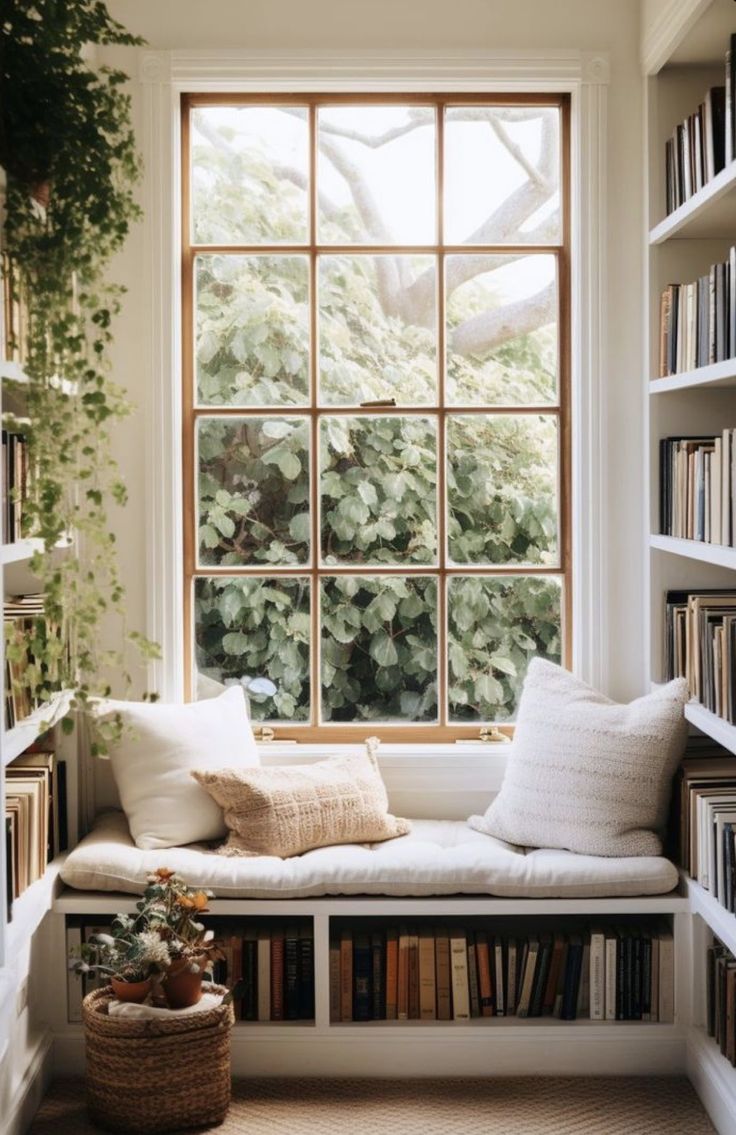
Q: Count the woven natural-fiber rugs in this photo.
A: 1